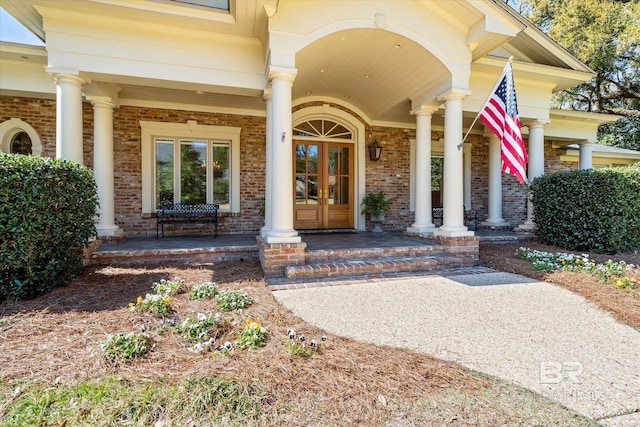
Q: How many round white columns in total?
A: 9